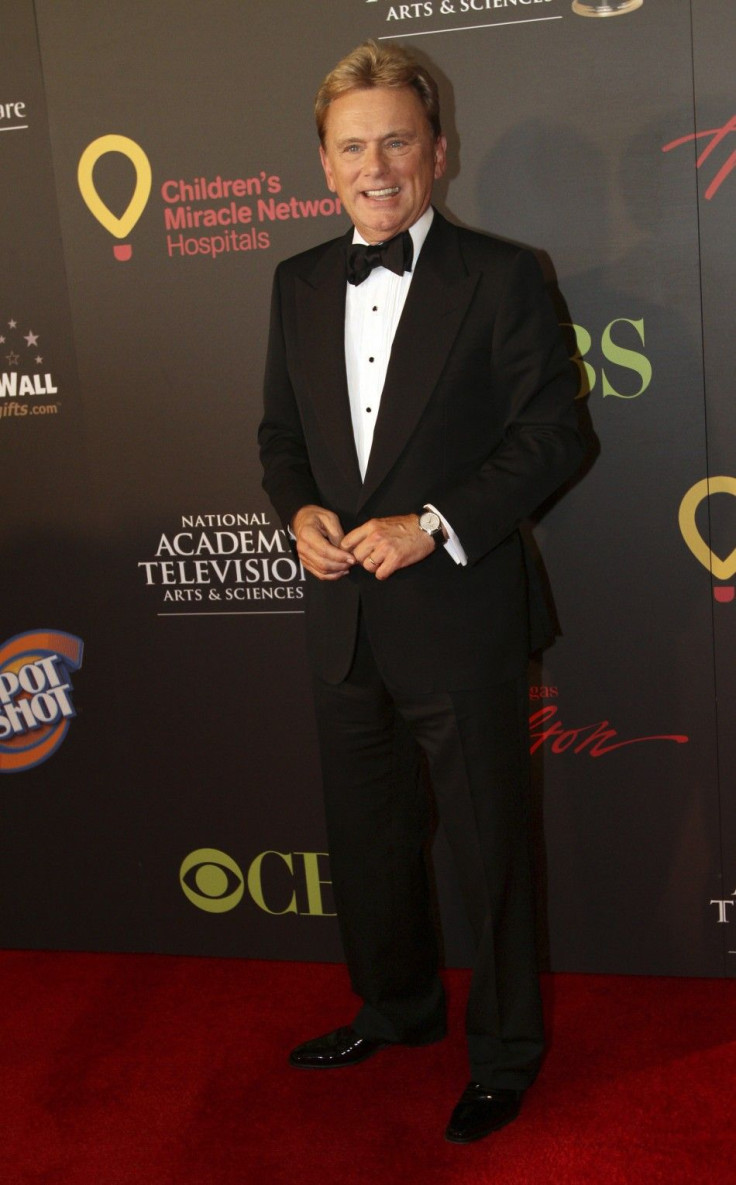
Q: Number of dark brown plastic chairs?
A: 0